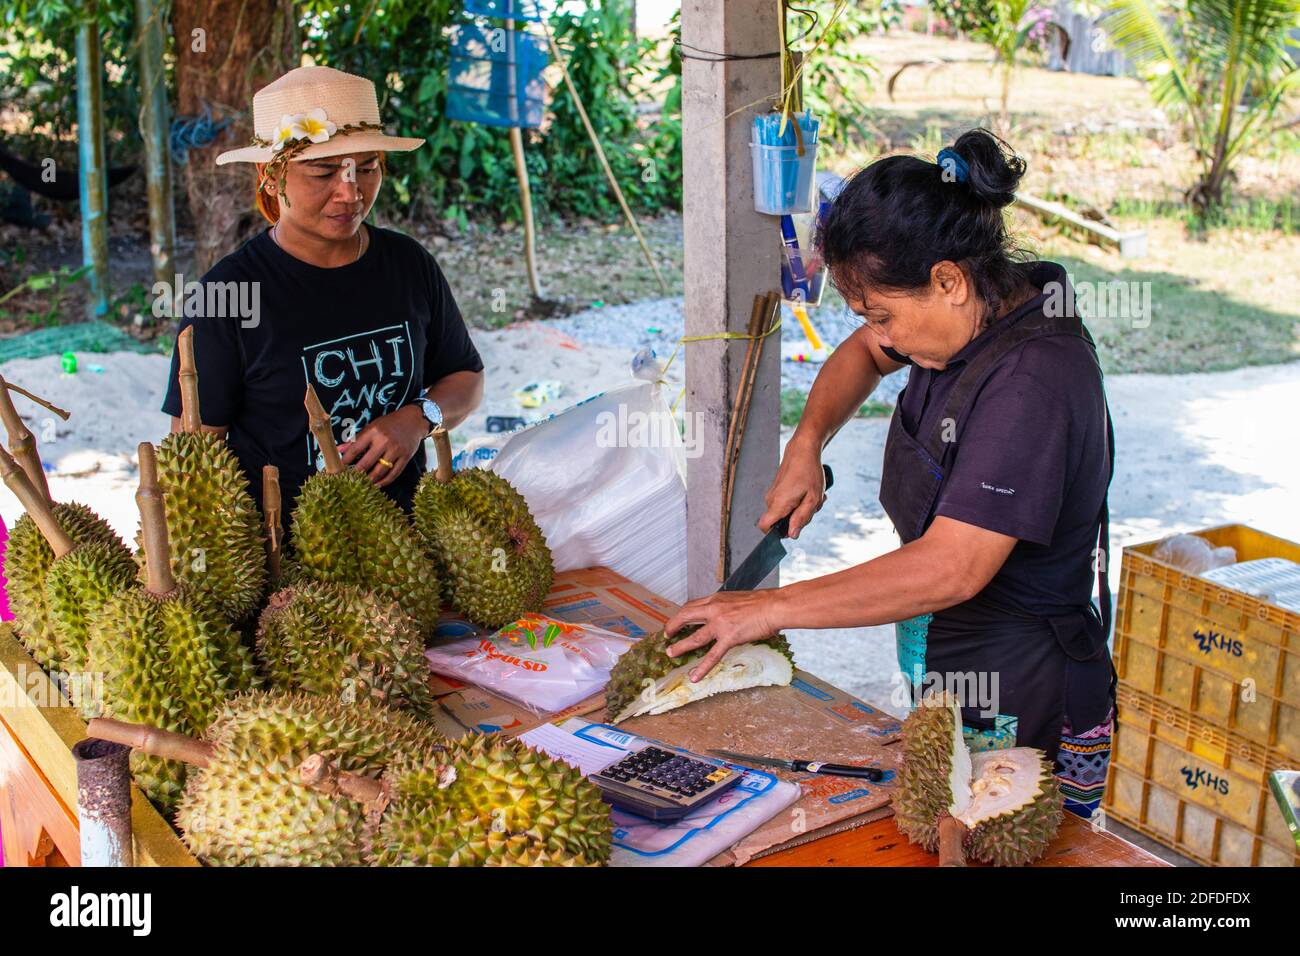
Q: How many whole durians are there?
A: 10